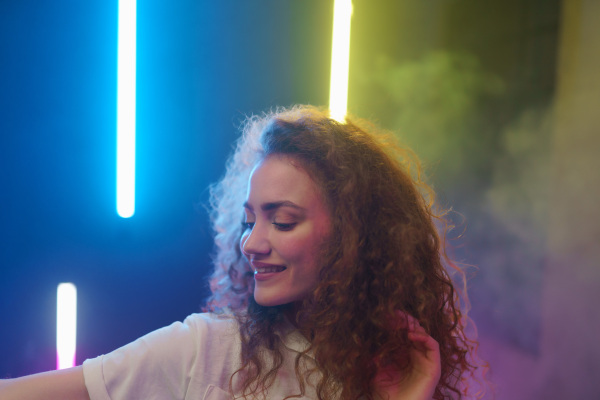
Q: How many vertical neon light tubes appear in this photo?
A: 3